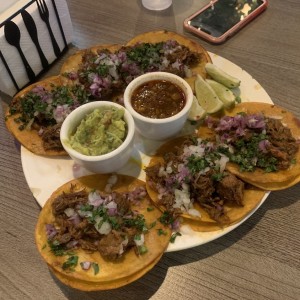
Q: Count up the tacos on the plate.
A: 6